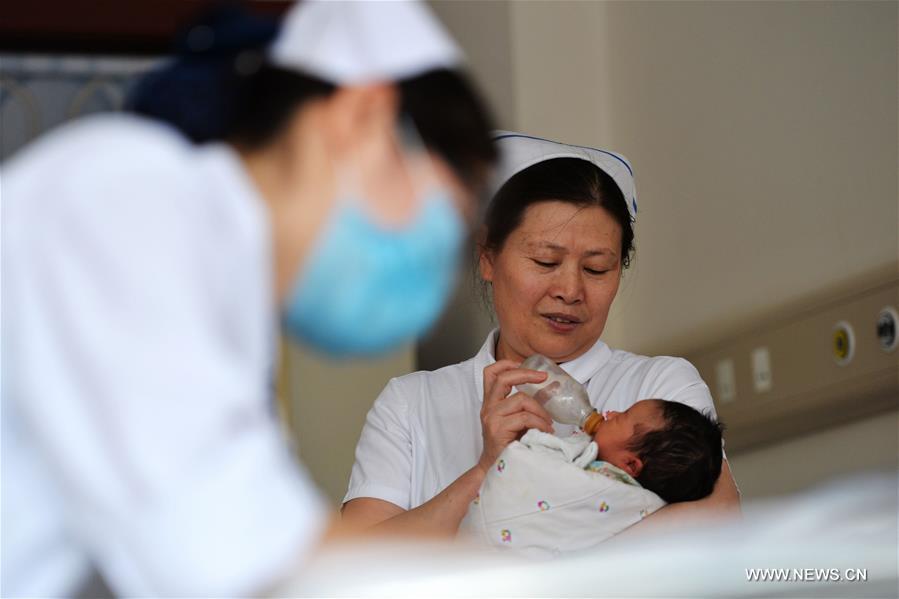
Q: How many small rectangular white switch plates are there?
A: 2